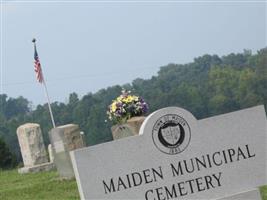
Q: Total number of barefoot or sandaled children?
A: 0